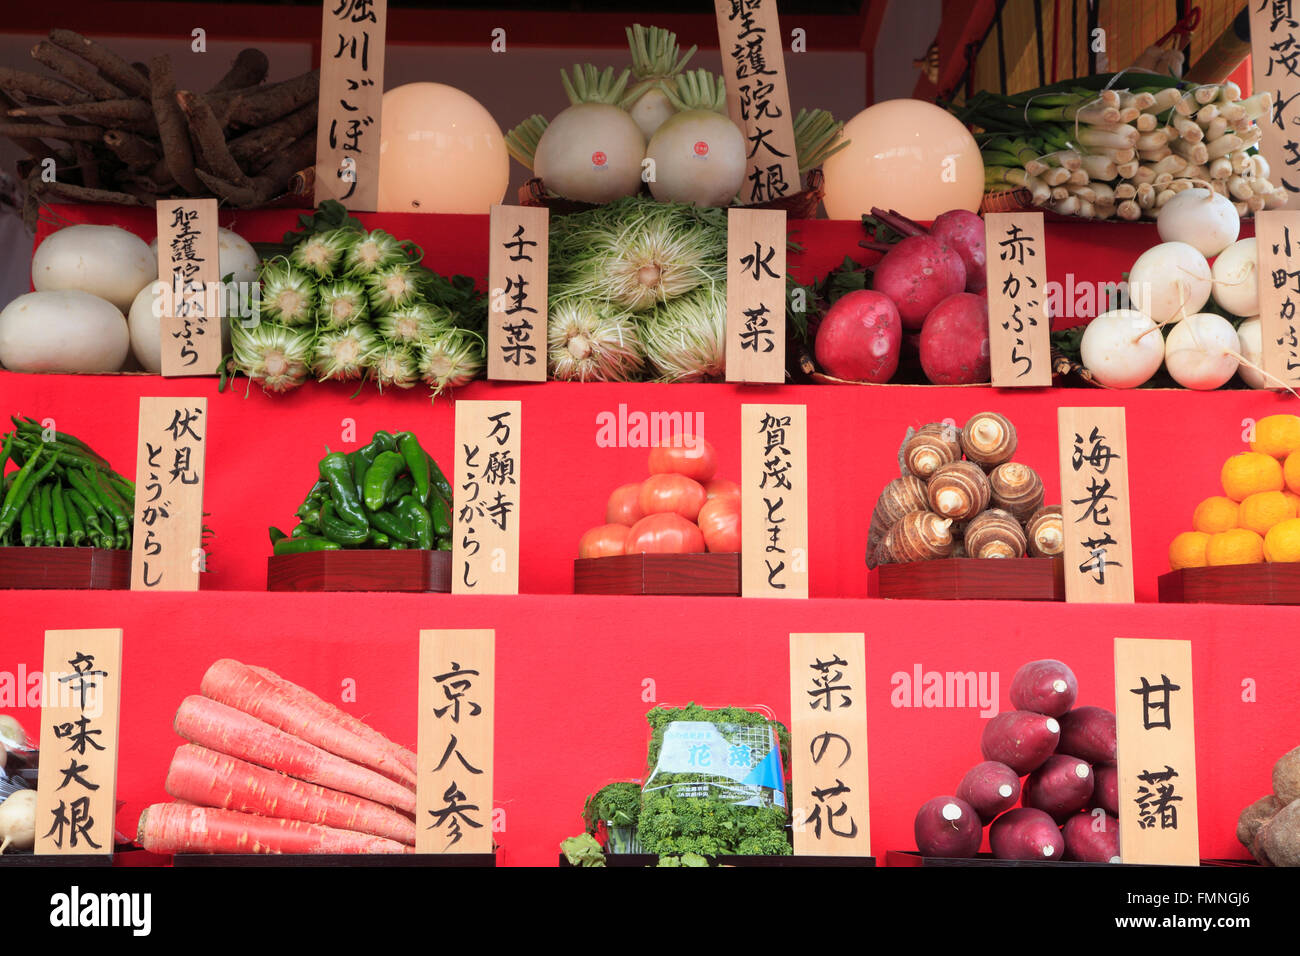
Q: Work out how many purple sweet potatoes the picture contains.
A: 9